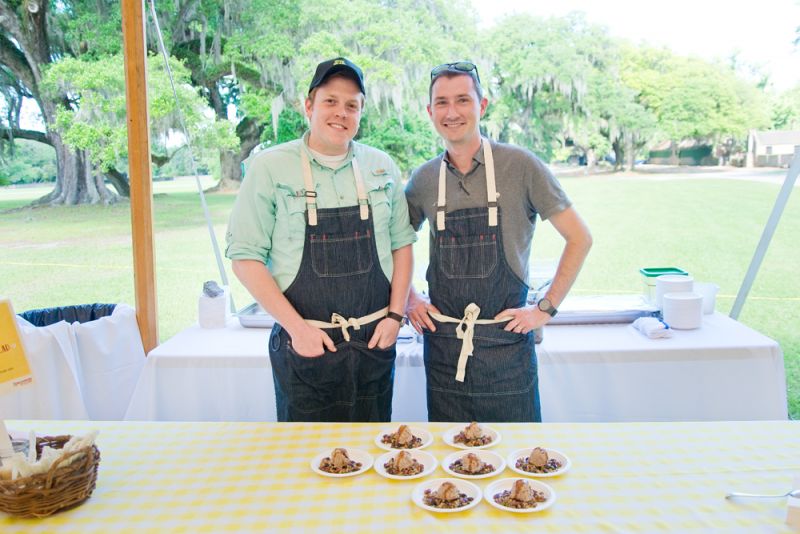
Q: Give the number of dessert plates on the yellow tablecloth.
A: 8